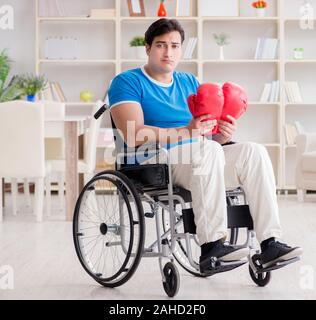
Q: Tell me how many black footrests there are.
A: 2